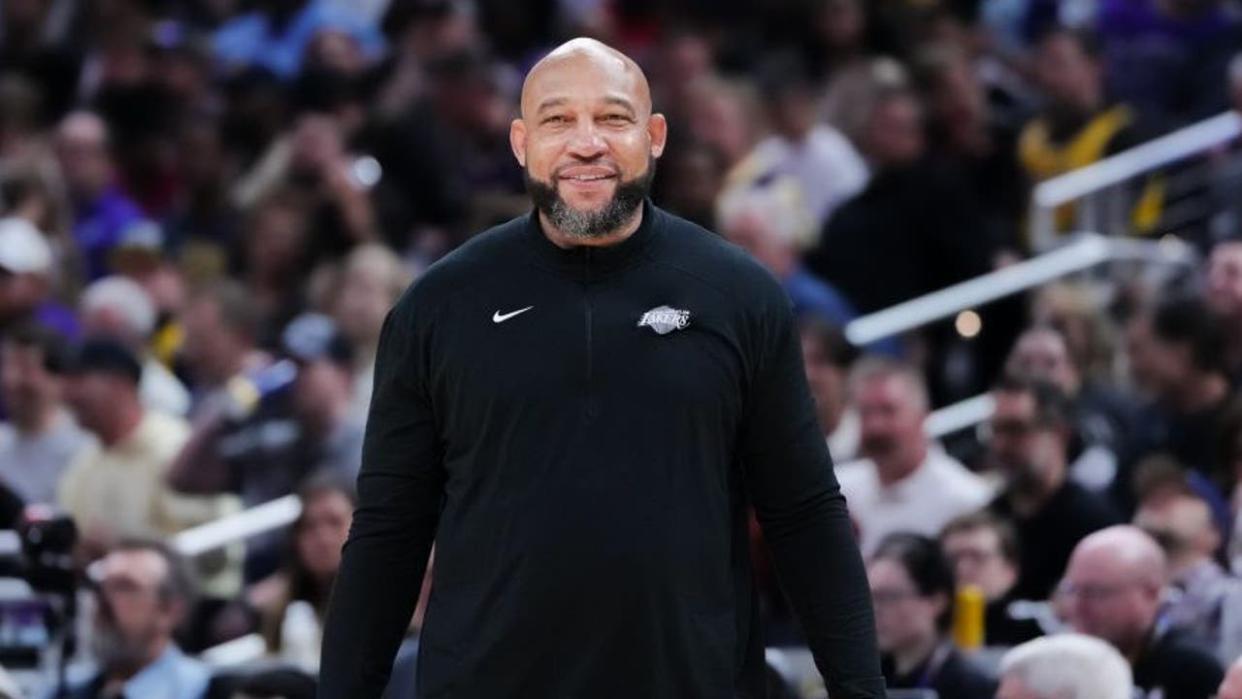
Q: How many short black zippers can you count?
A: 1